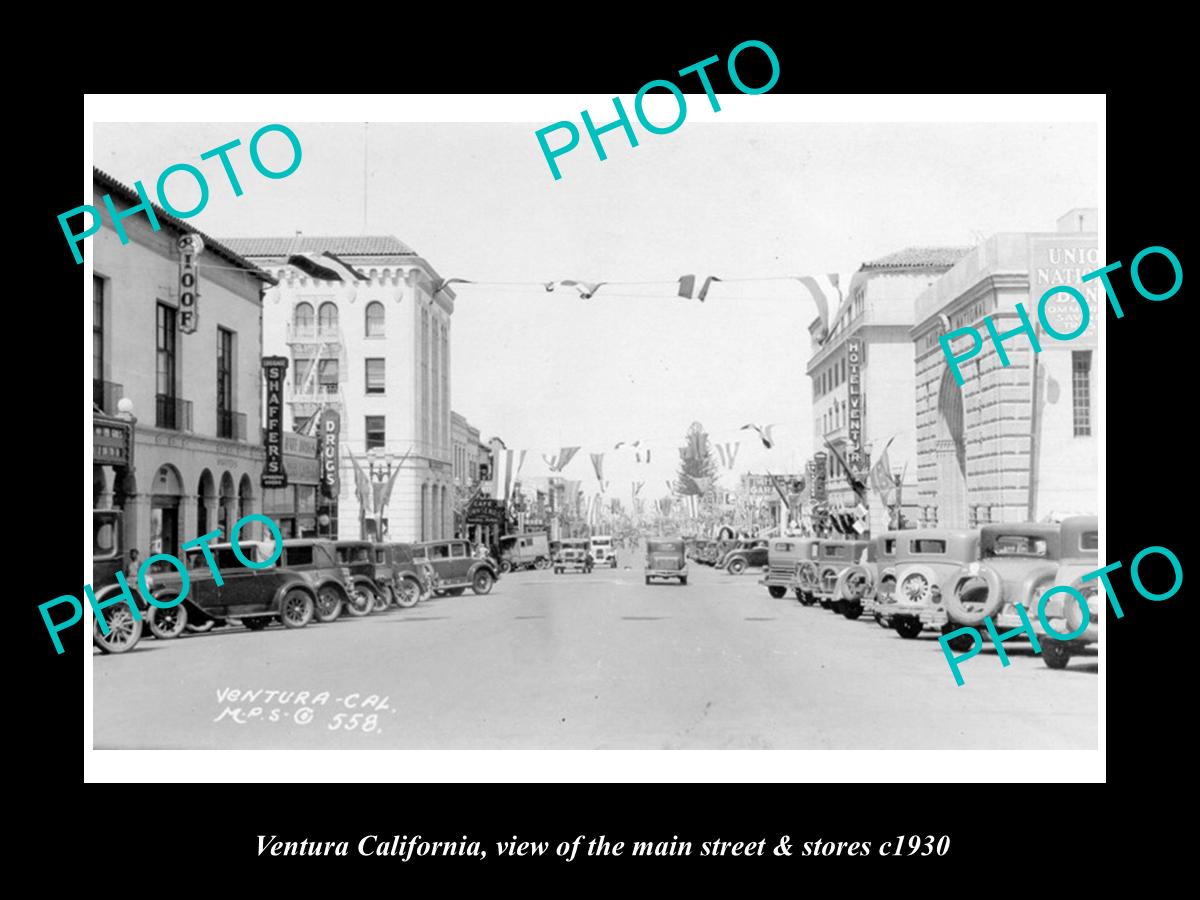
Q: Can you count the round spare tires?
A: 7